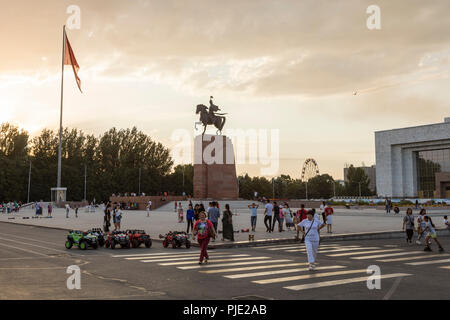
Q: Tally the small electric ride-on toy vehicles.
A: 5